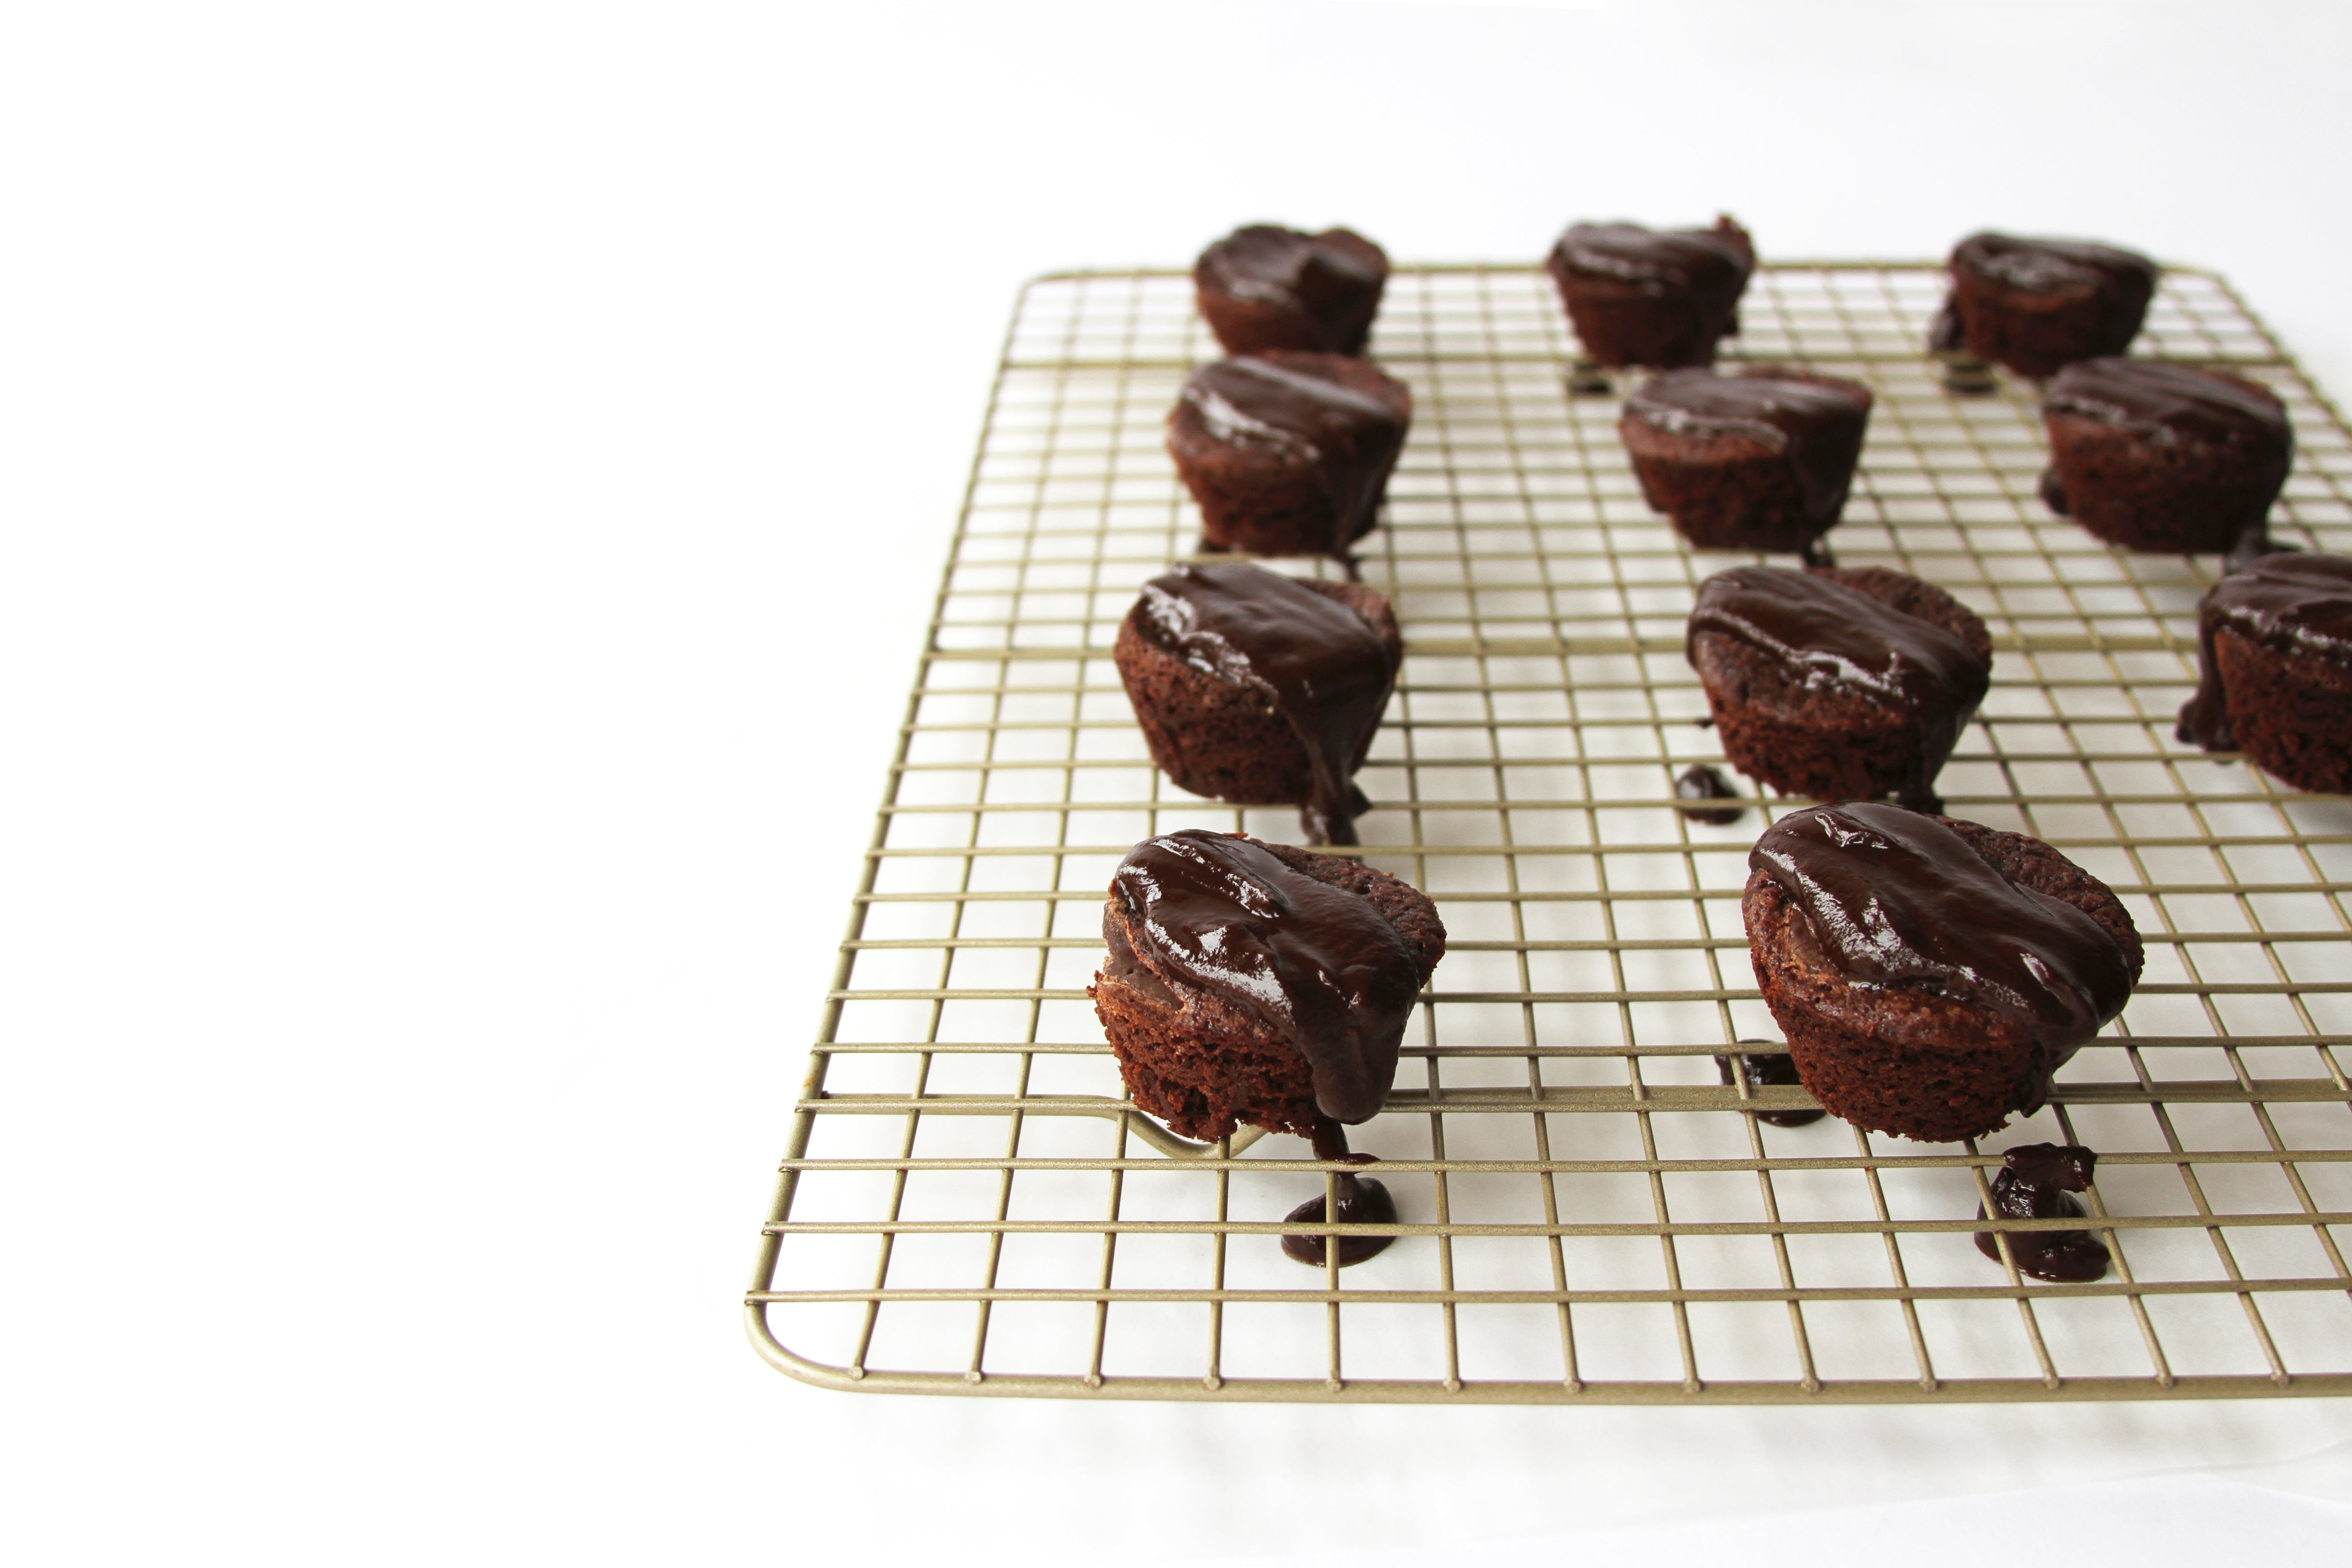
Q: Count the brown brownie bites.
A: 11